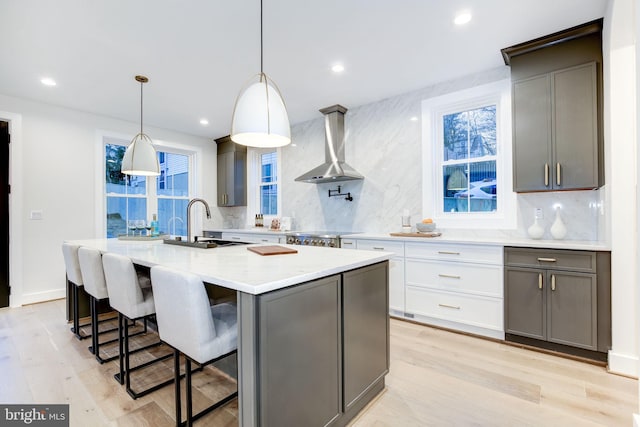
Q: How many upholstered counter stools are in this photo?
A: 4